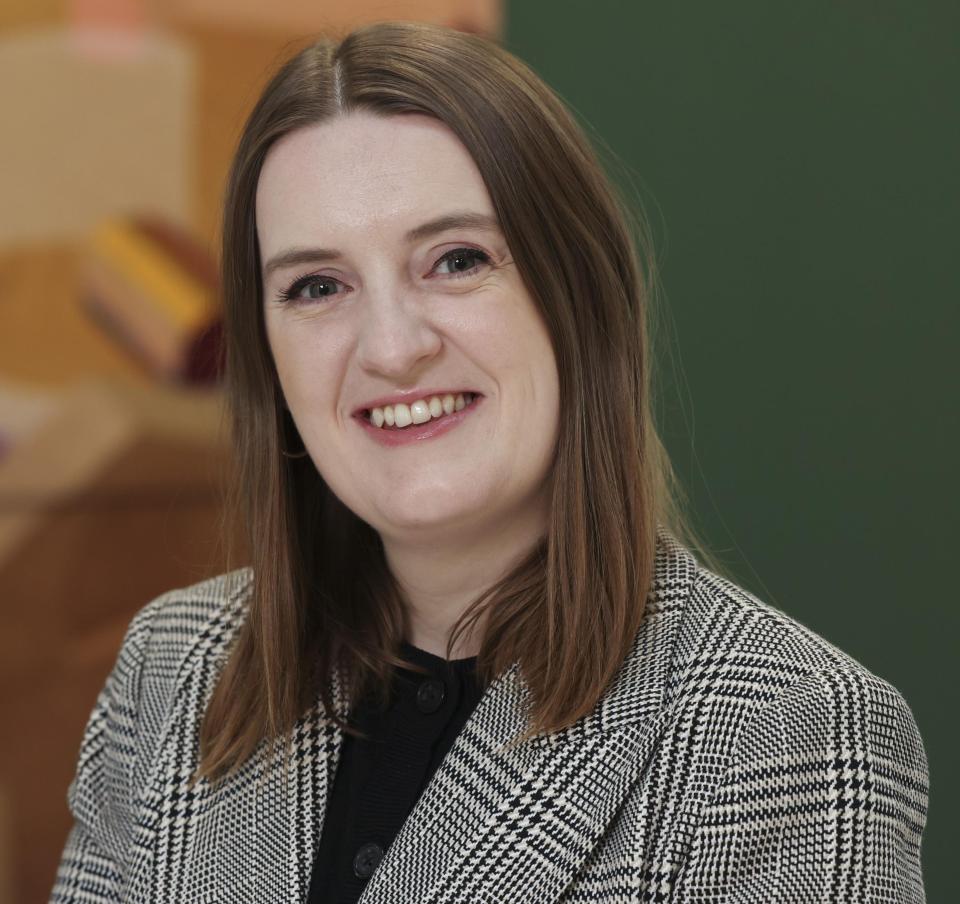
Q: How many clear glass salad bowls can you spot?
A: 0